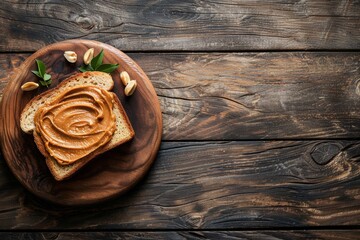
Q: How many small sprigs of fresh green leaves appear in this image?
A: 2